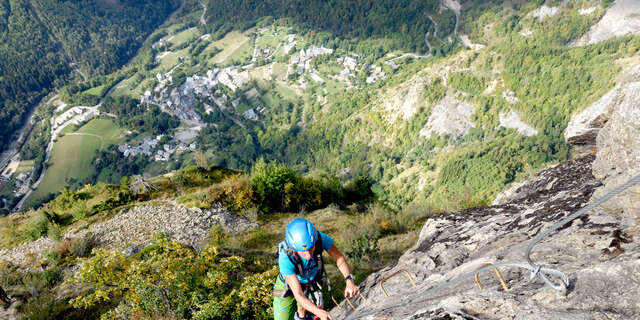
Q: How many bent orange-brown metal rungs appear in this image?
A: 4